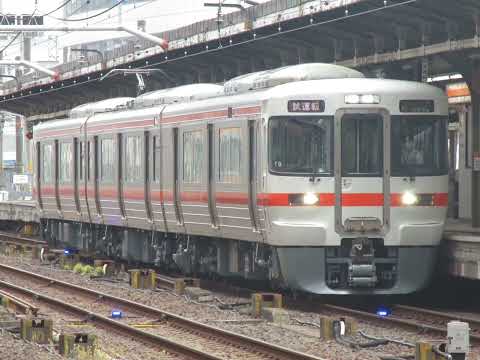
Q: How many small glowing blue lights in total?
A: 3